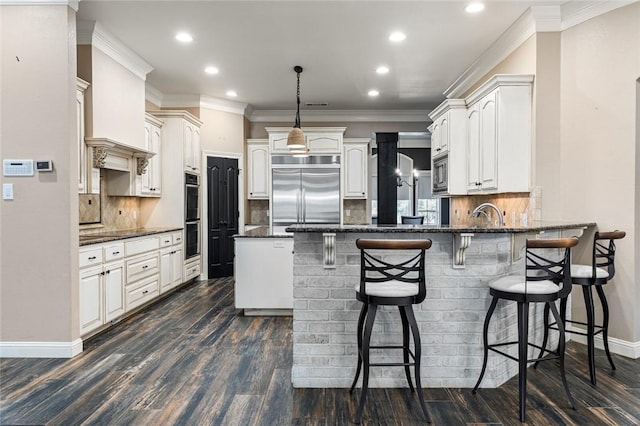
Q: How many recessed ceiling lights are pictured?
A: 7